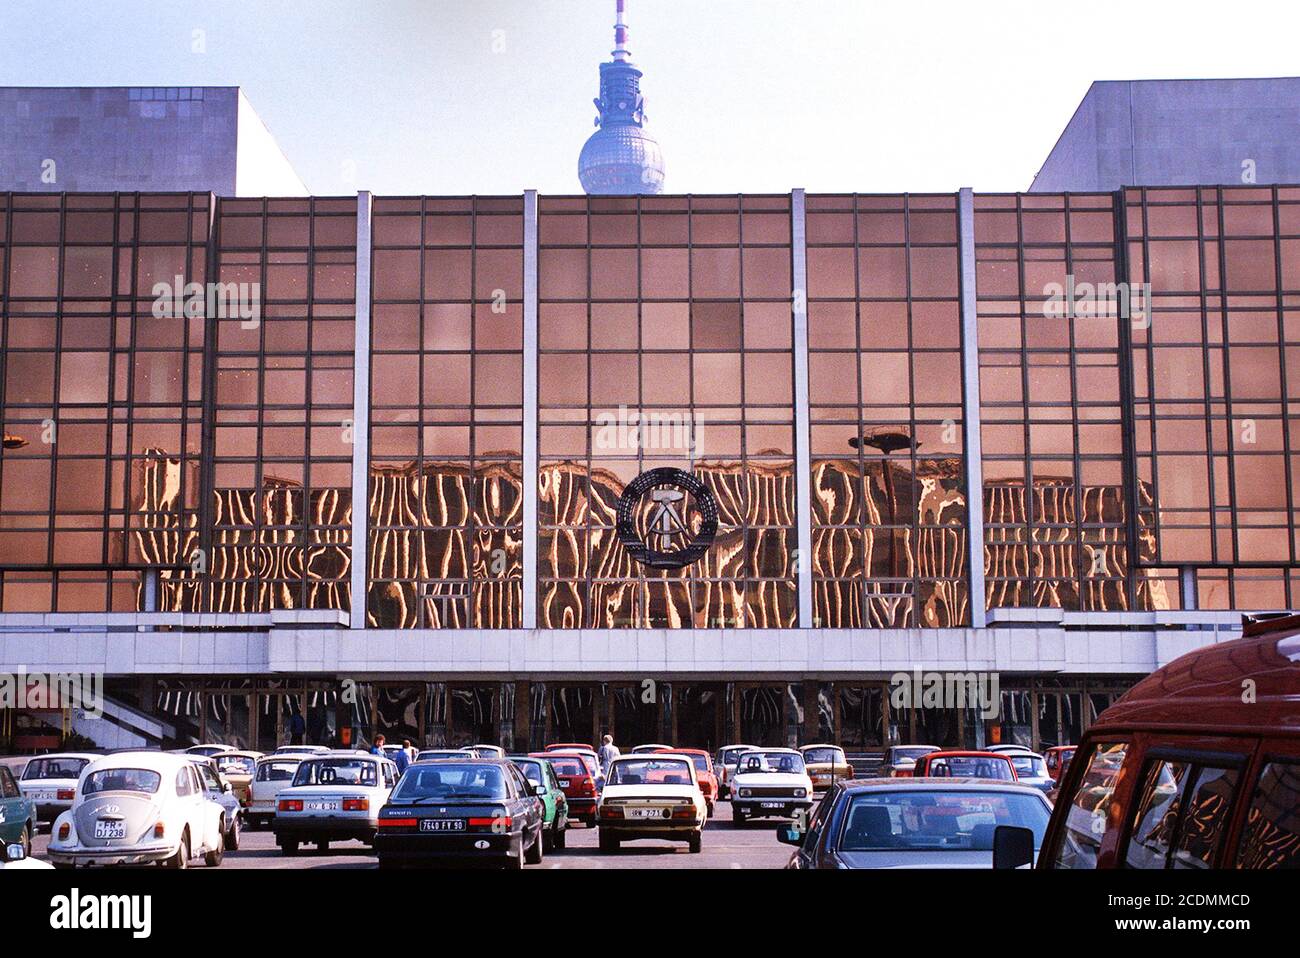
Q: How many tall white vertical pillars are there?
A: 4